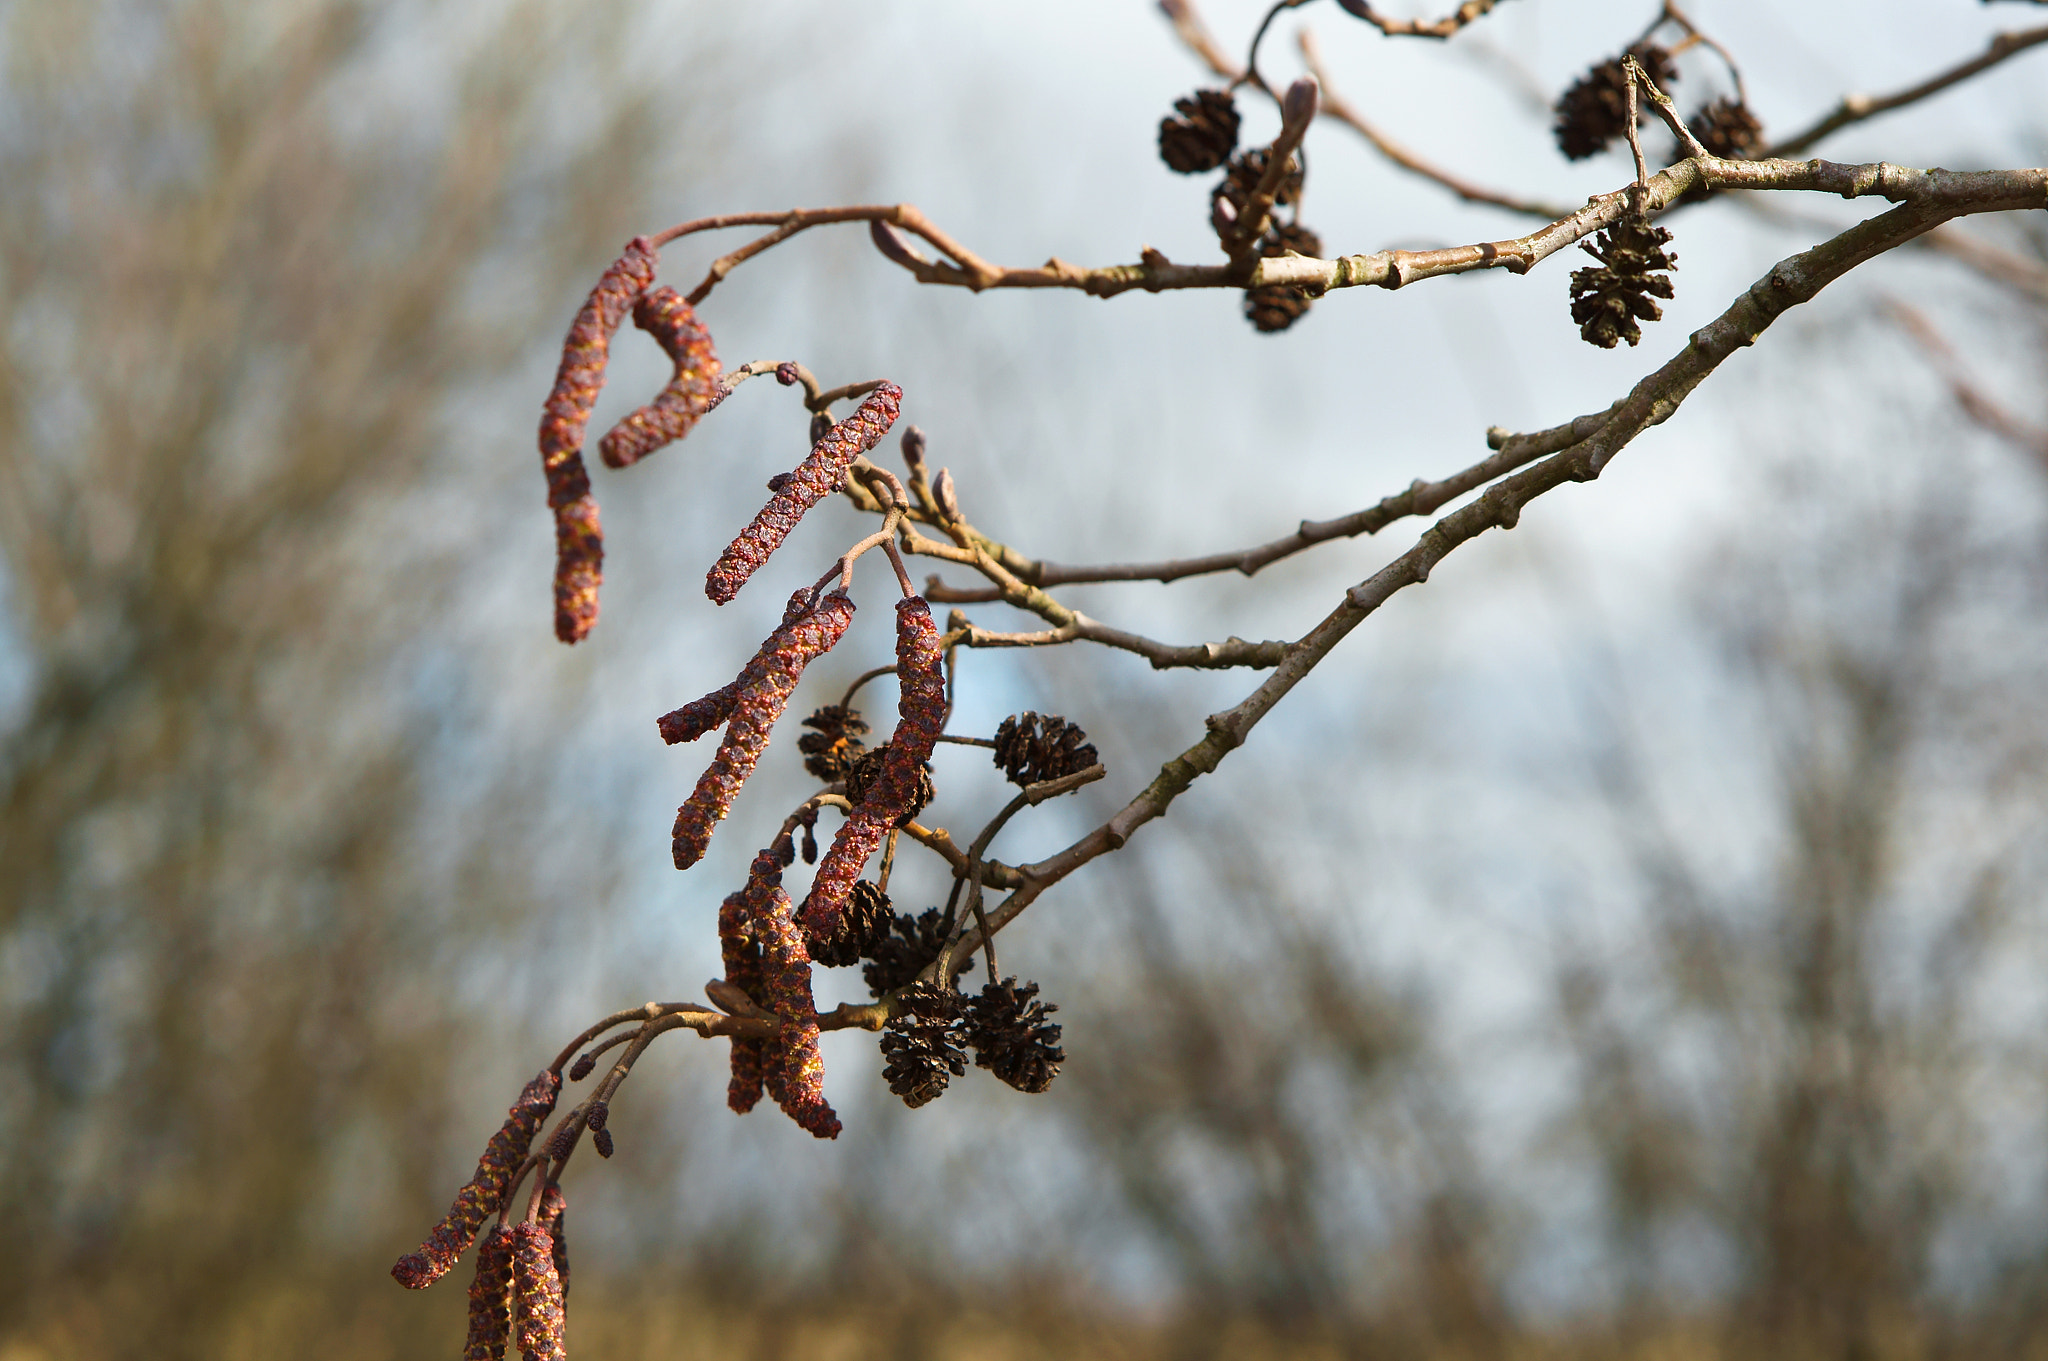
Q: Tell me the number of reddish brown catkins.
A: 13